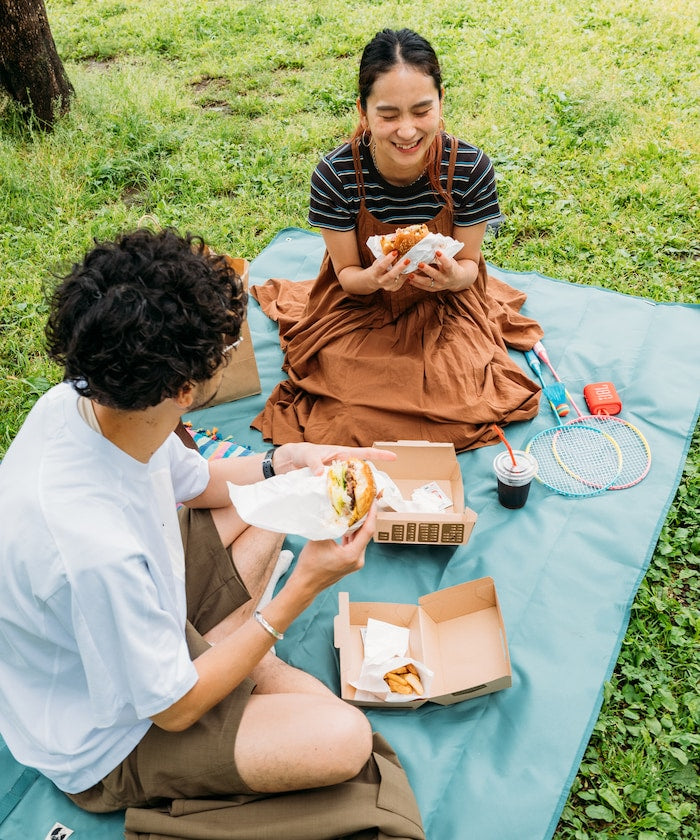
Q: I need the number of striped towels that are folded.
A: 1